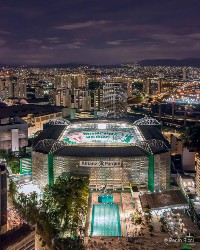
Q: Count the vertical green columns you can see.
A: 2